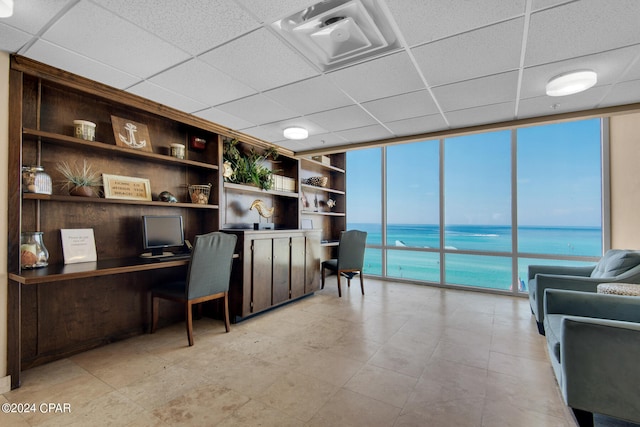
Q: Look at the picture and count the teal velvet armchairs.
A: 2